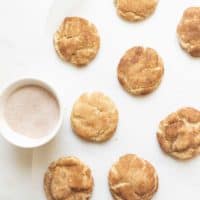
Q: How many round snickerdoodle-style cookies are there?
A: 8